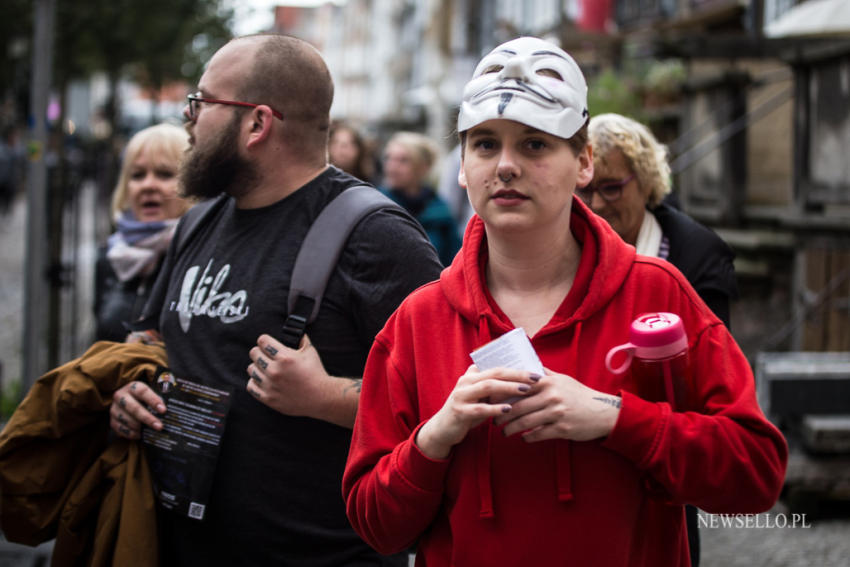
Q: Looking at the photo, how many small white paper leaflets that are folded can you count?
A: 1